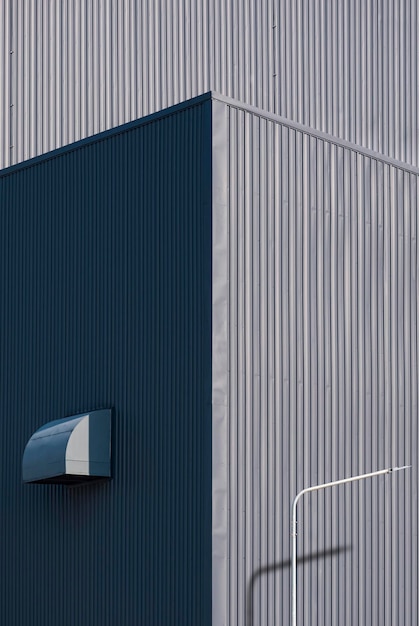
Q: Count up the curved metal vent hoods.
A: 1